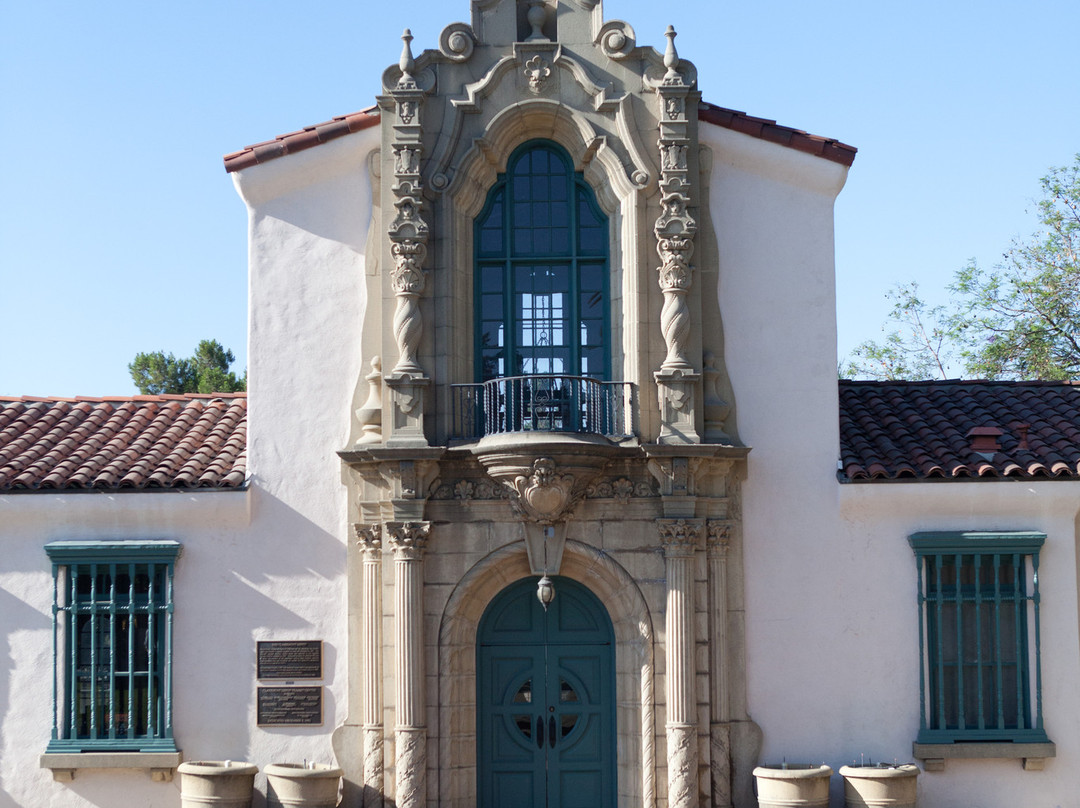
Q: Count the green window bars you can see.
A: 14